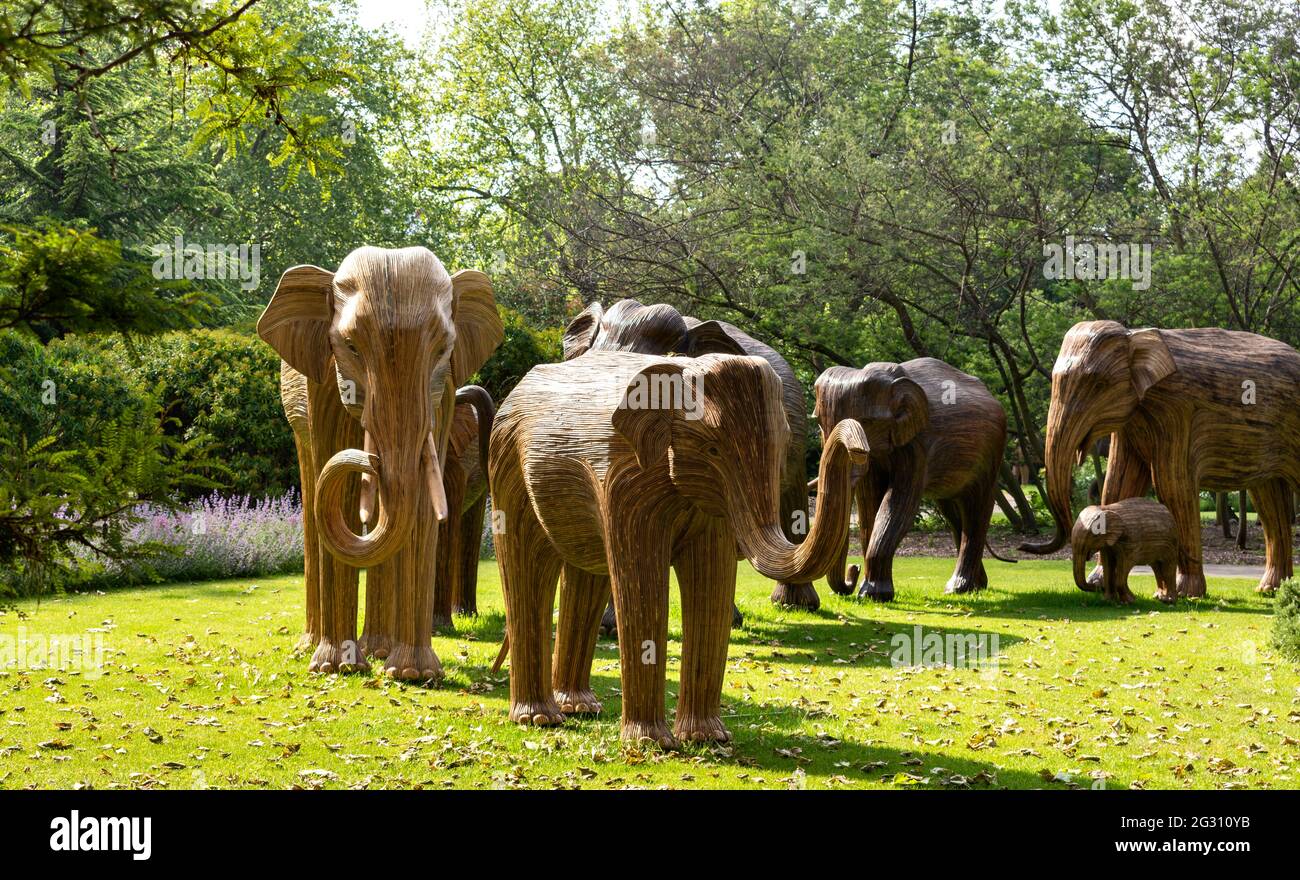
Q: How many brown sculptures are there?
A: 7